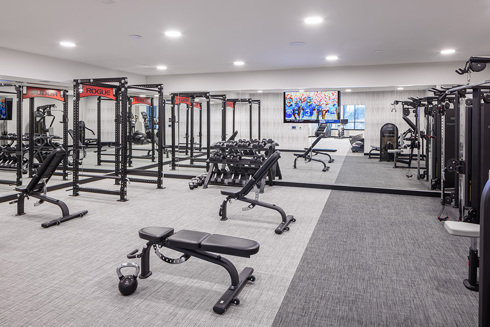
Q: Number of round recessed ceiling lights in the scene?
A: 7